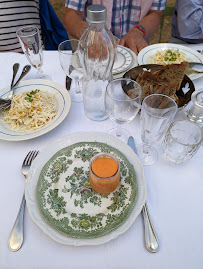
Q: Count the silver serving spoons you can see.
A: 3